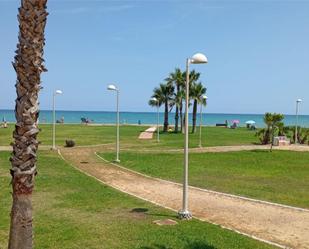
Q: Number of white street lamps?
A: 6